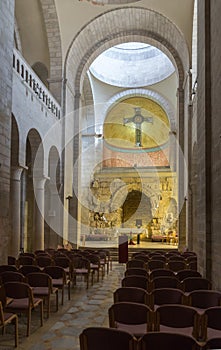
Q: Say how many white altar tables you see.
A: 1